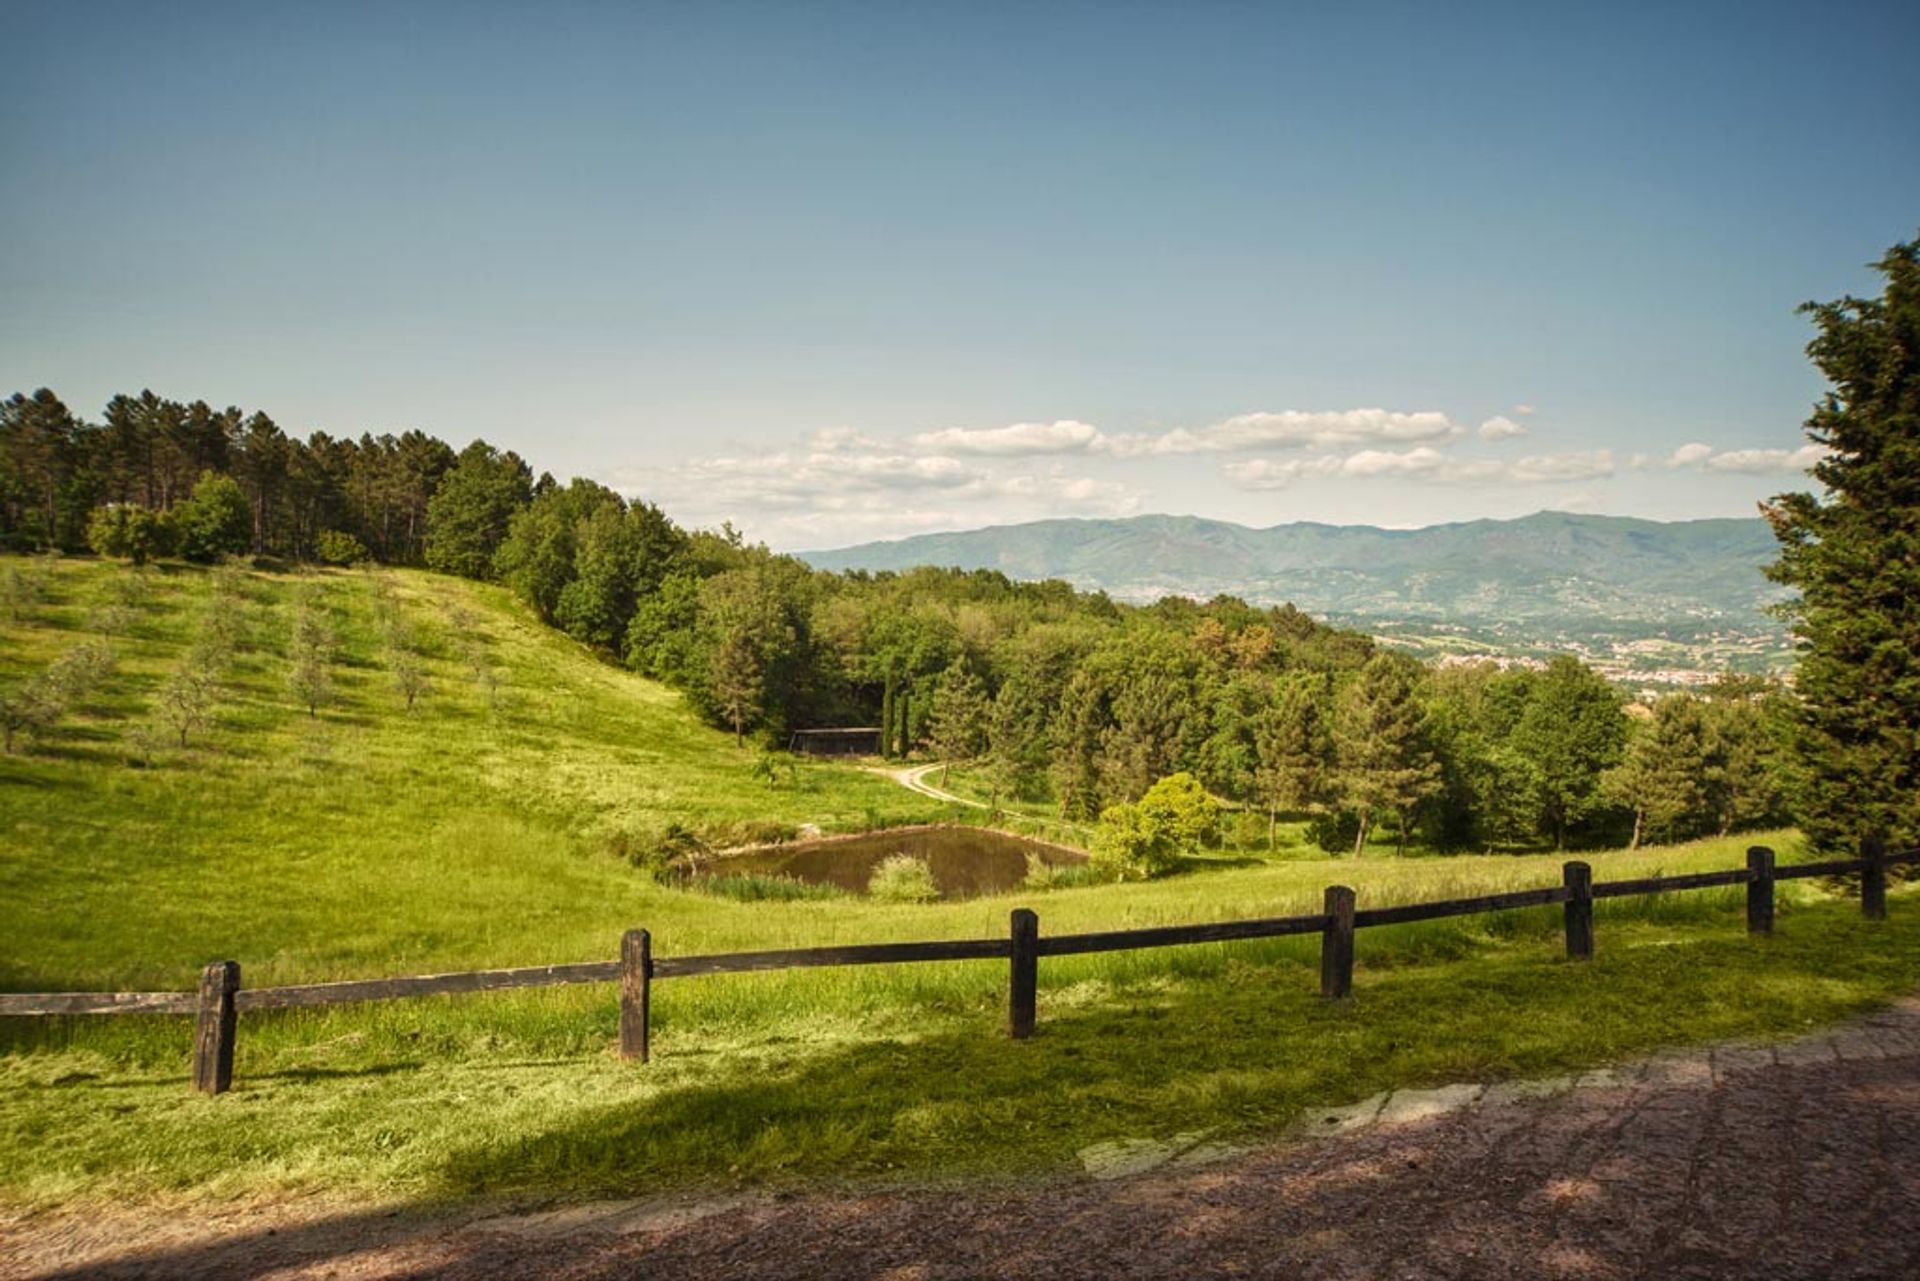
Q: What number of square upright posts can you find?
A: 7